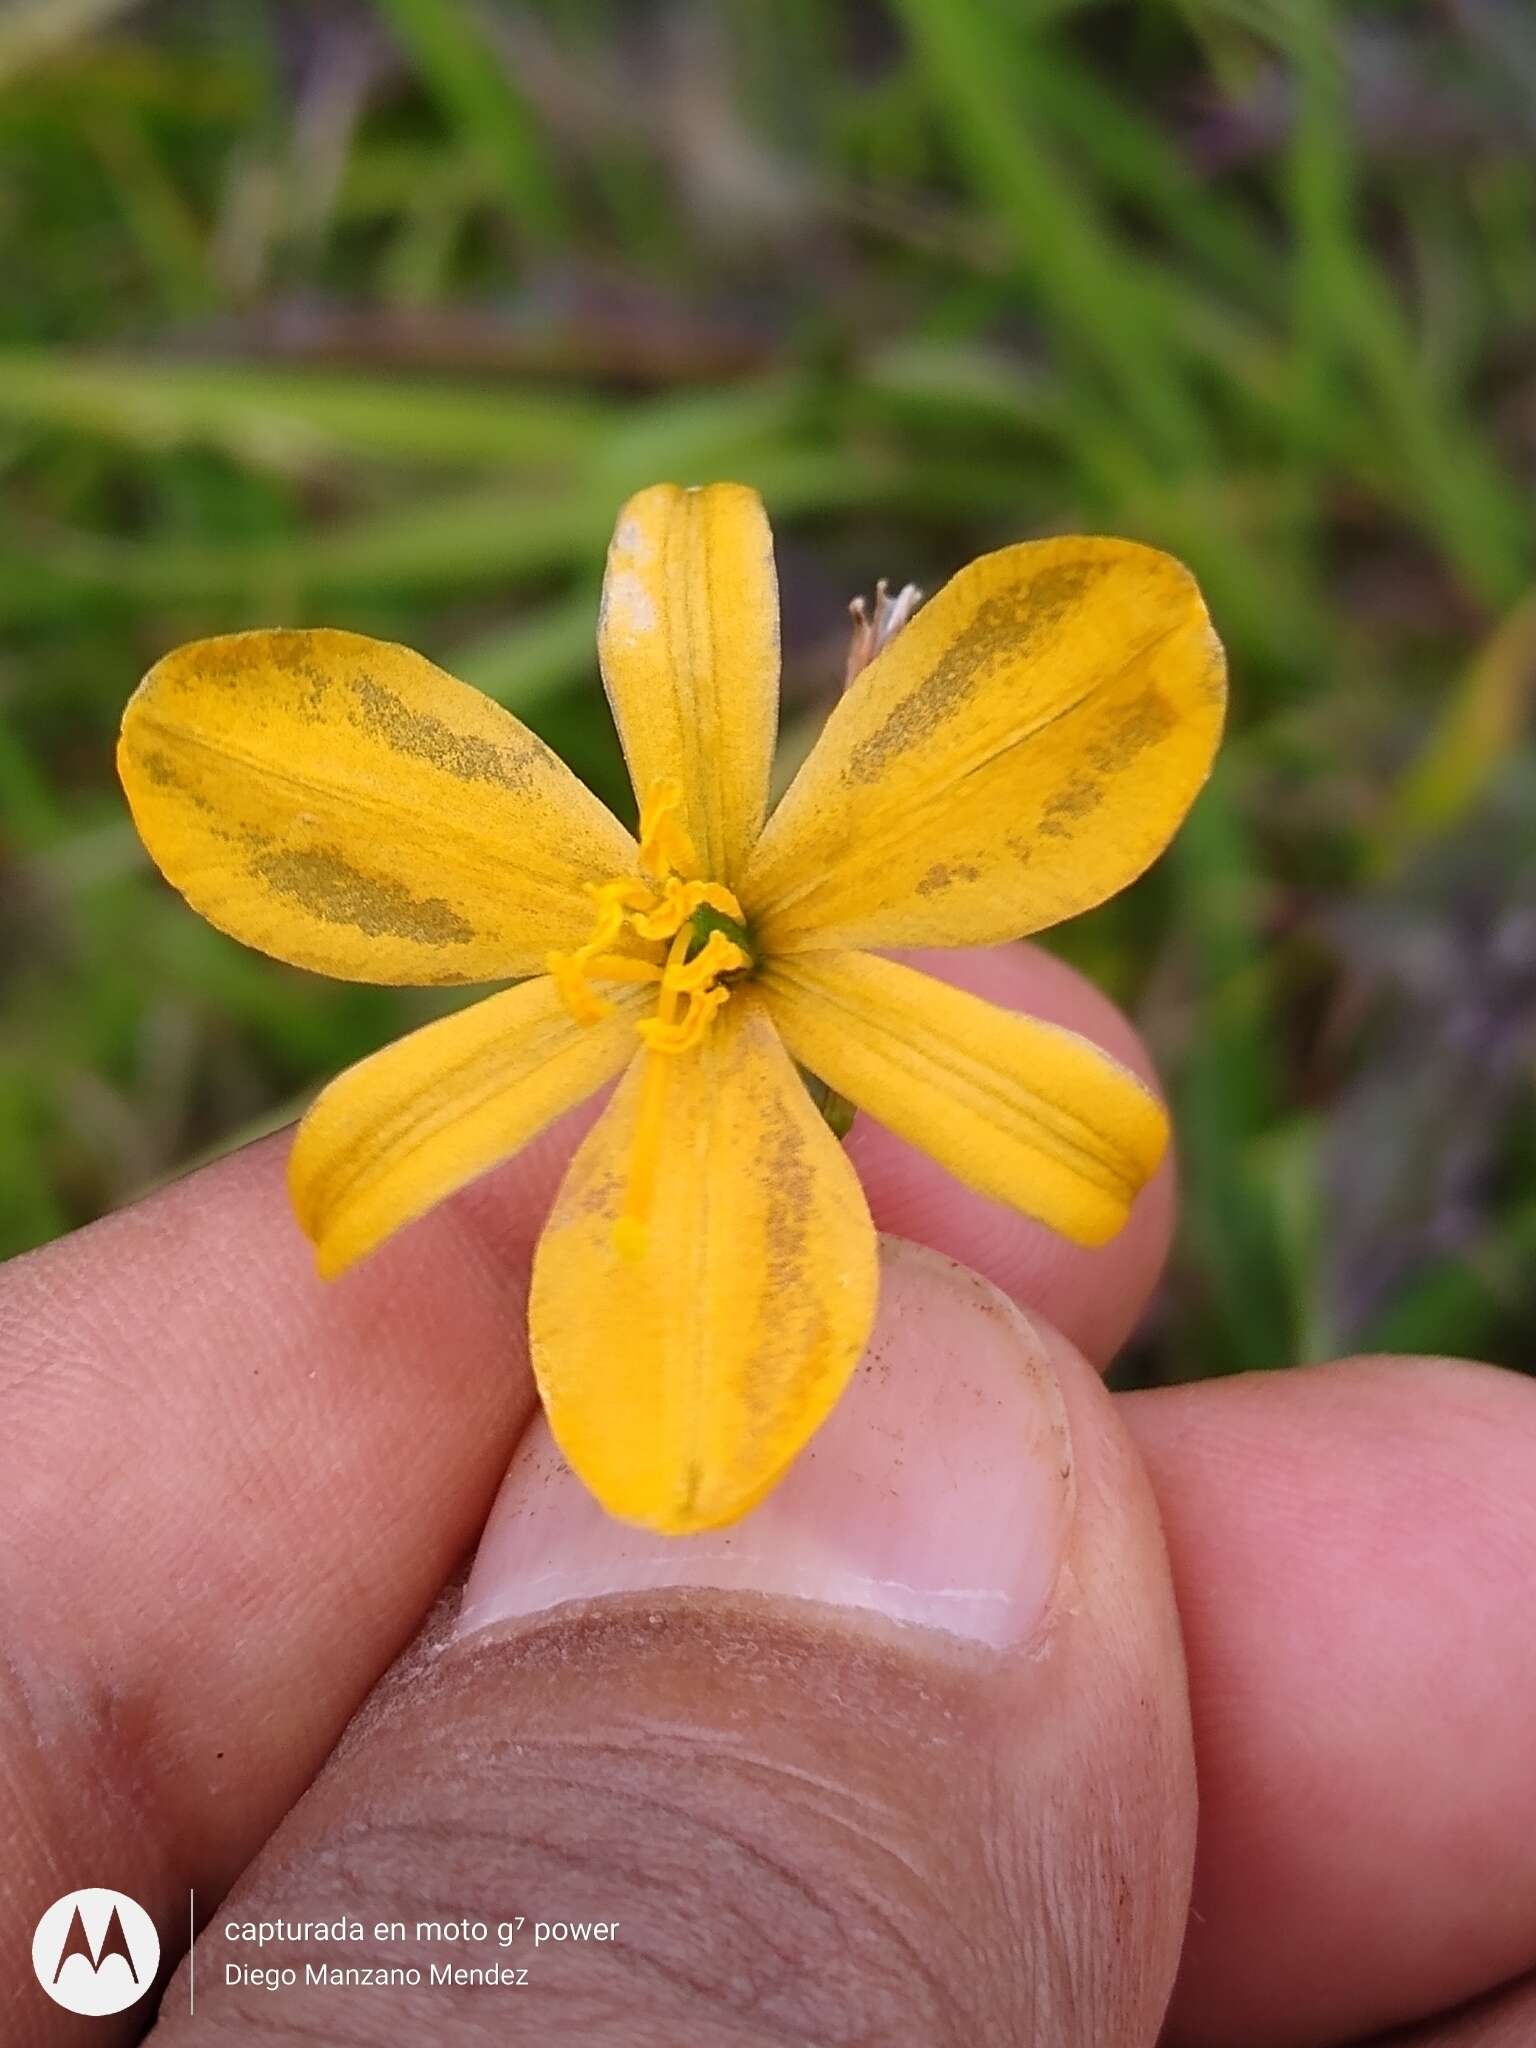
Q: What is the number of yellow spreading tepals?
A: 6